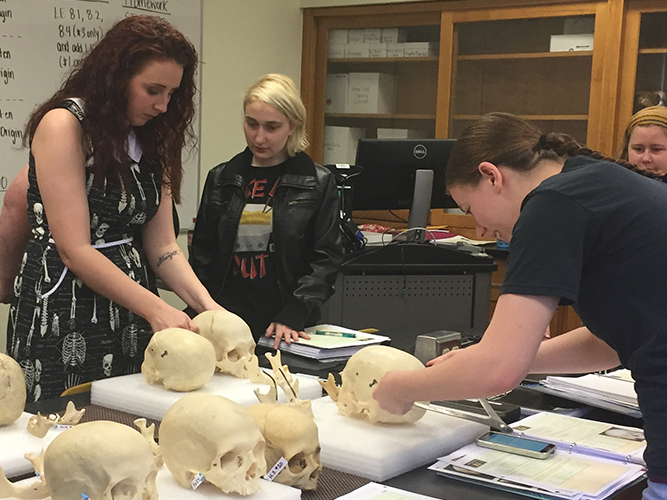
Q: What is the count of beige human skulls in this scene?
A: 7